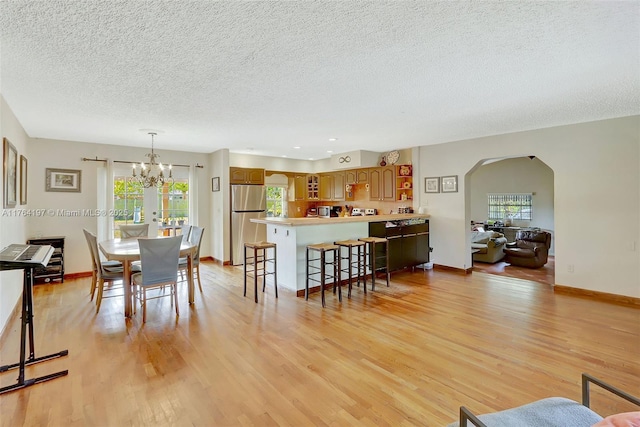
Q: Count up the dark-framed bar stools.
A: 4